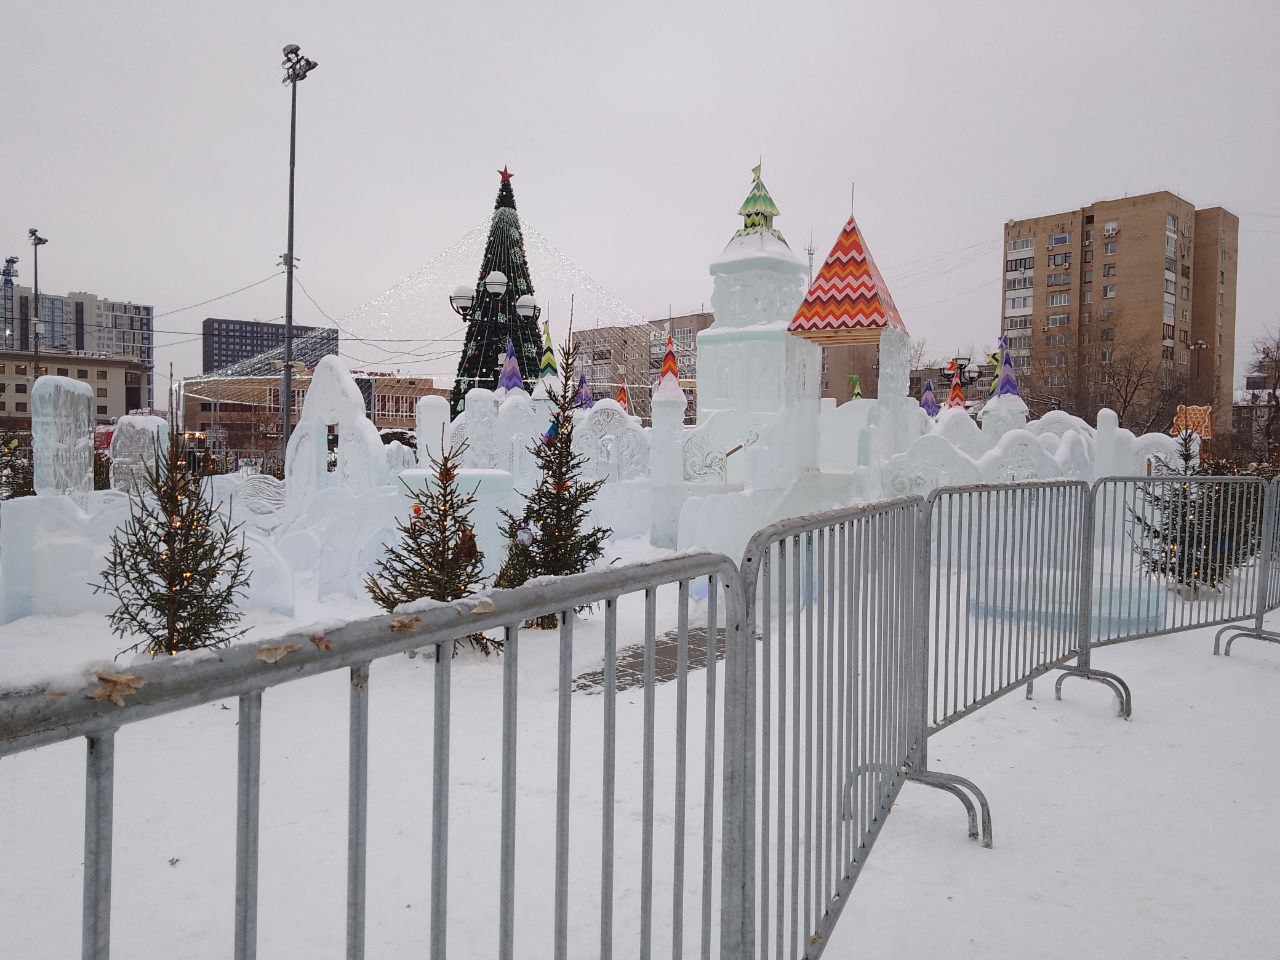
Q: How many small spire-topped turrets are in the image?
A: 10